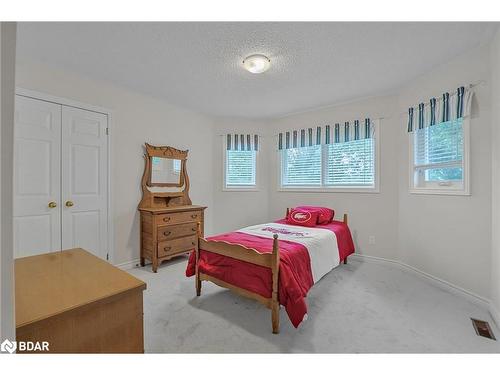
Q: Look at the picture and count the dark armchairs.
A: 0